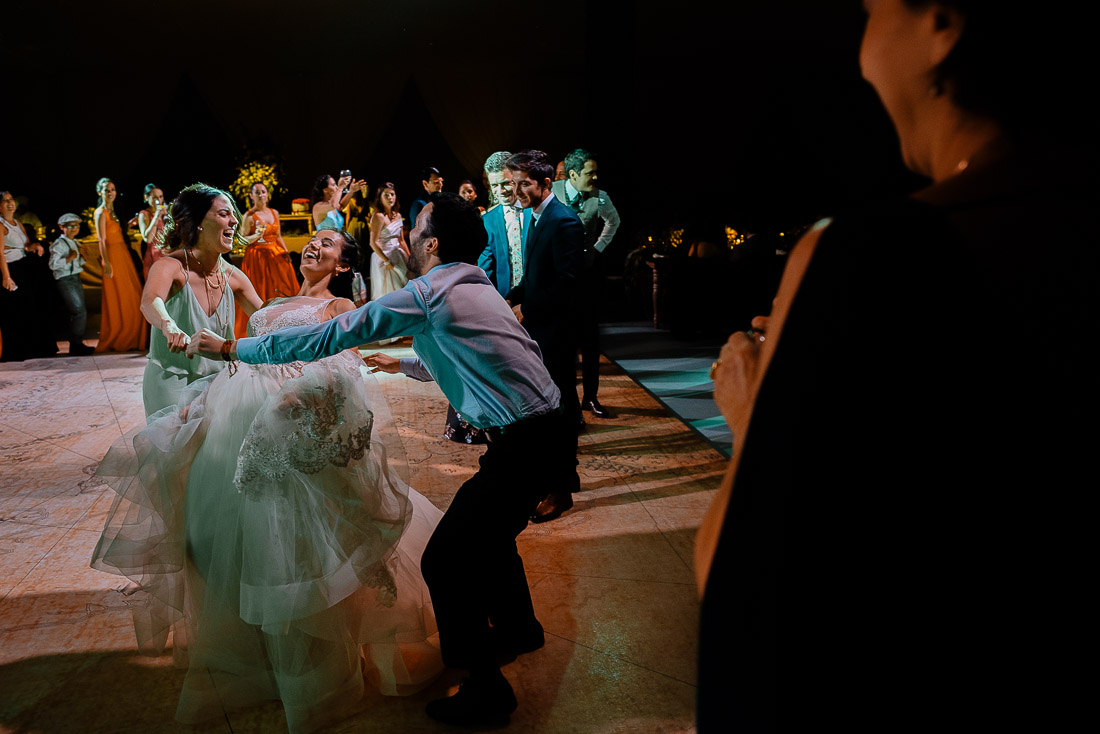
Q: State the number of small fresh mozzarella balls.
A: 0